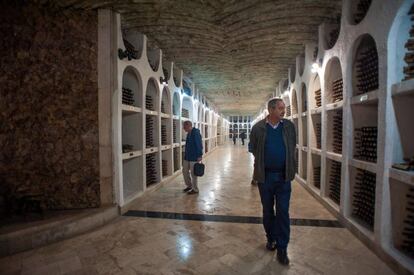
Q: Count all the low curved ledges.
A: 1